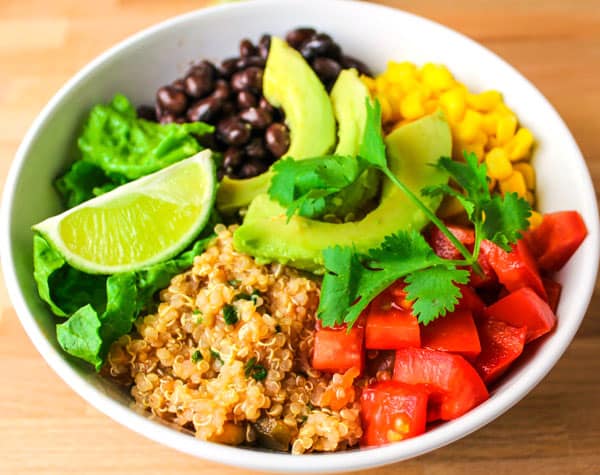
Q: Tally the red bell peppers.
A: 0